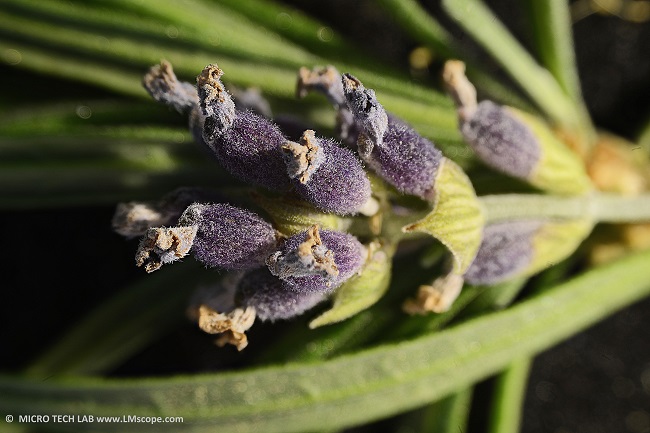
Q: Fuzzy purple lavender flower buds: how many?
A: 8